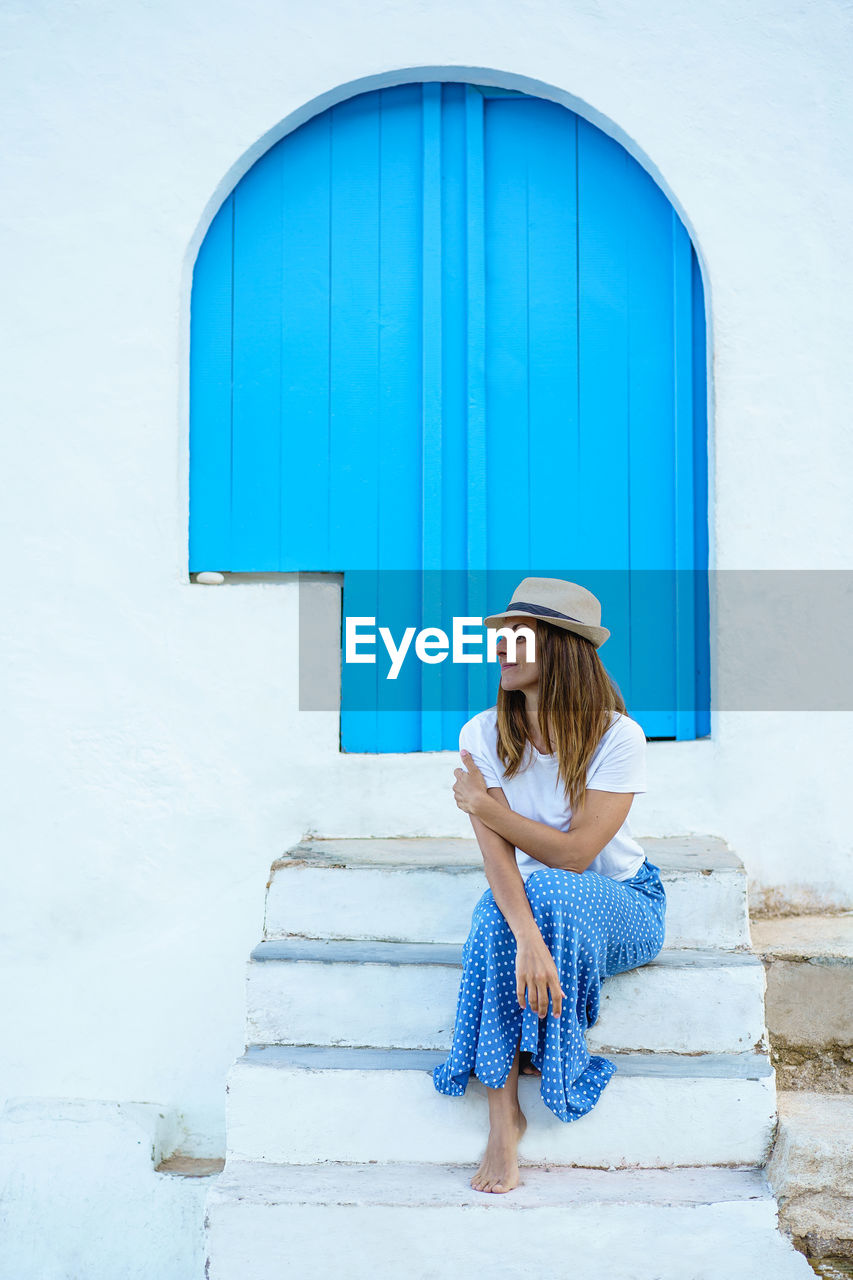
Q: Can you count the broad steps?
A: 4